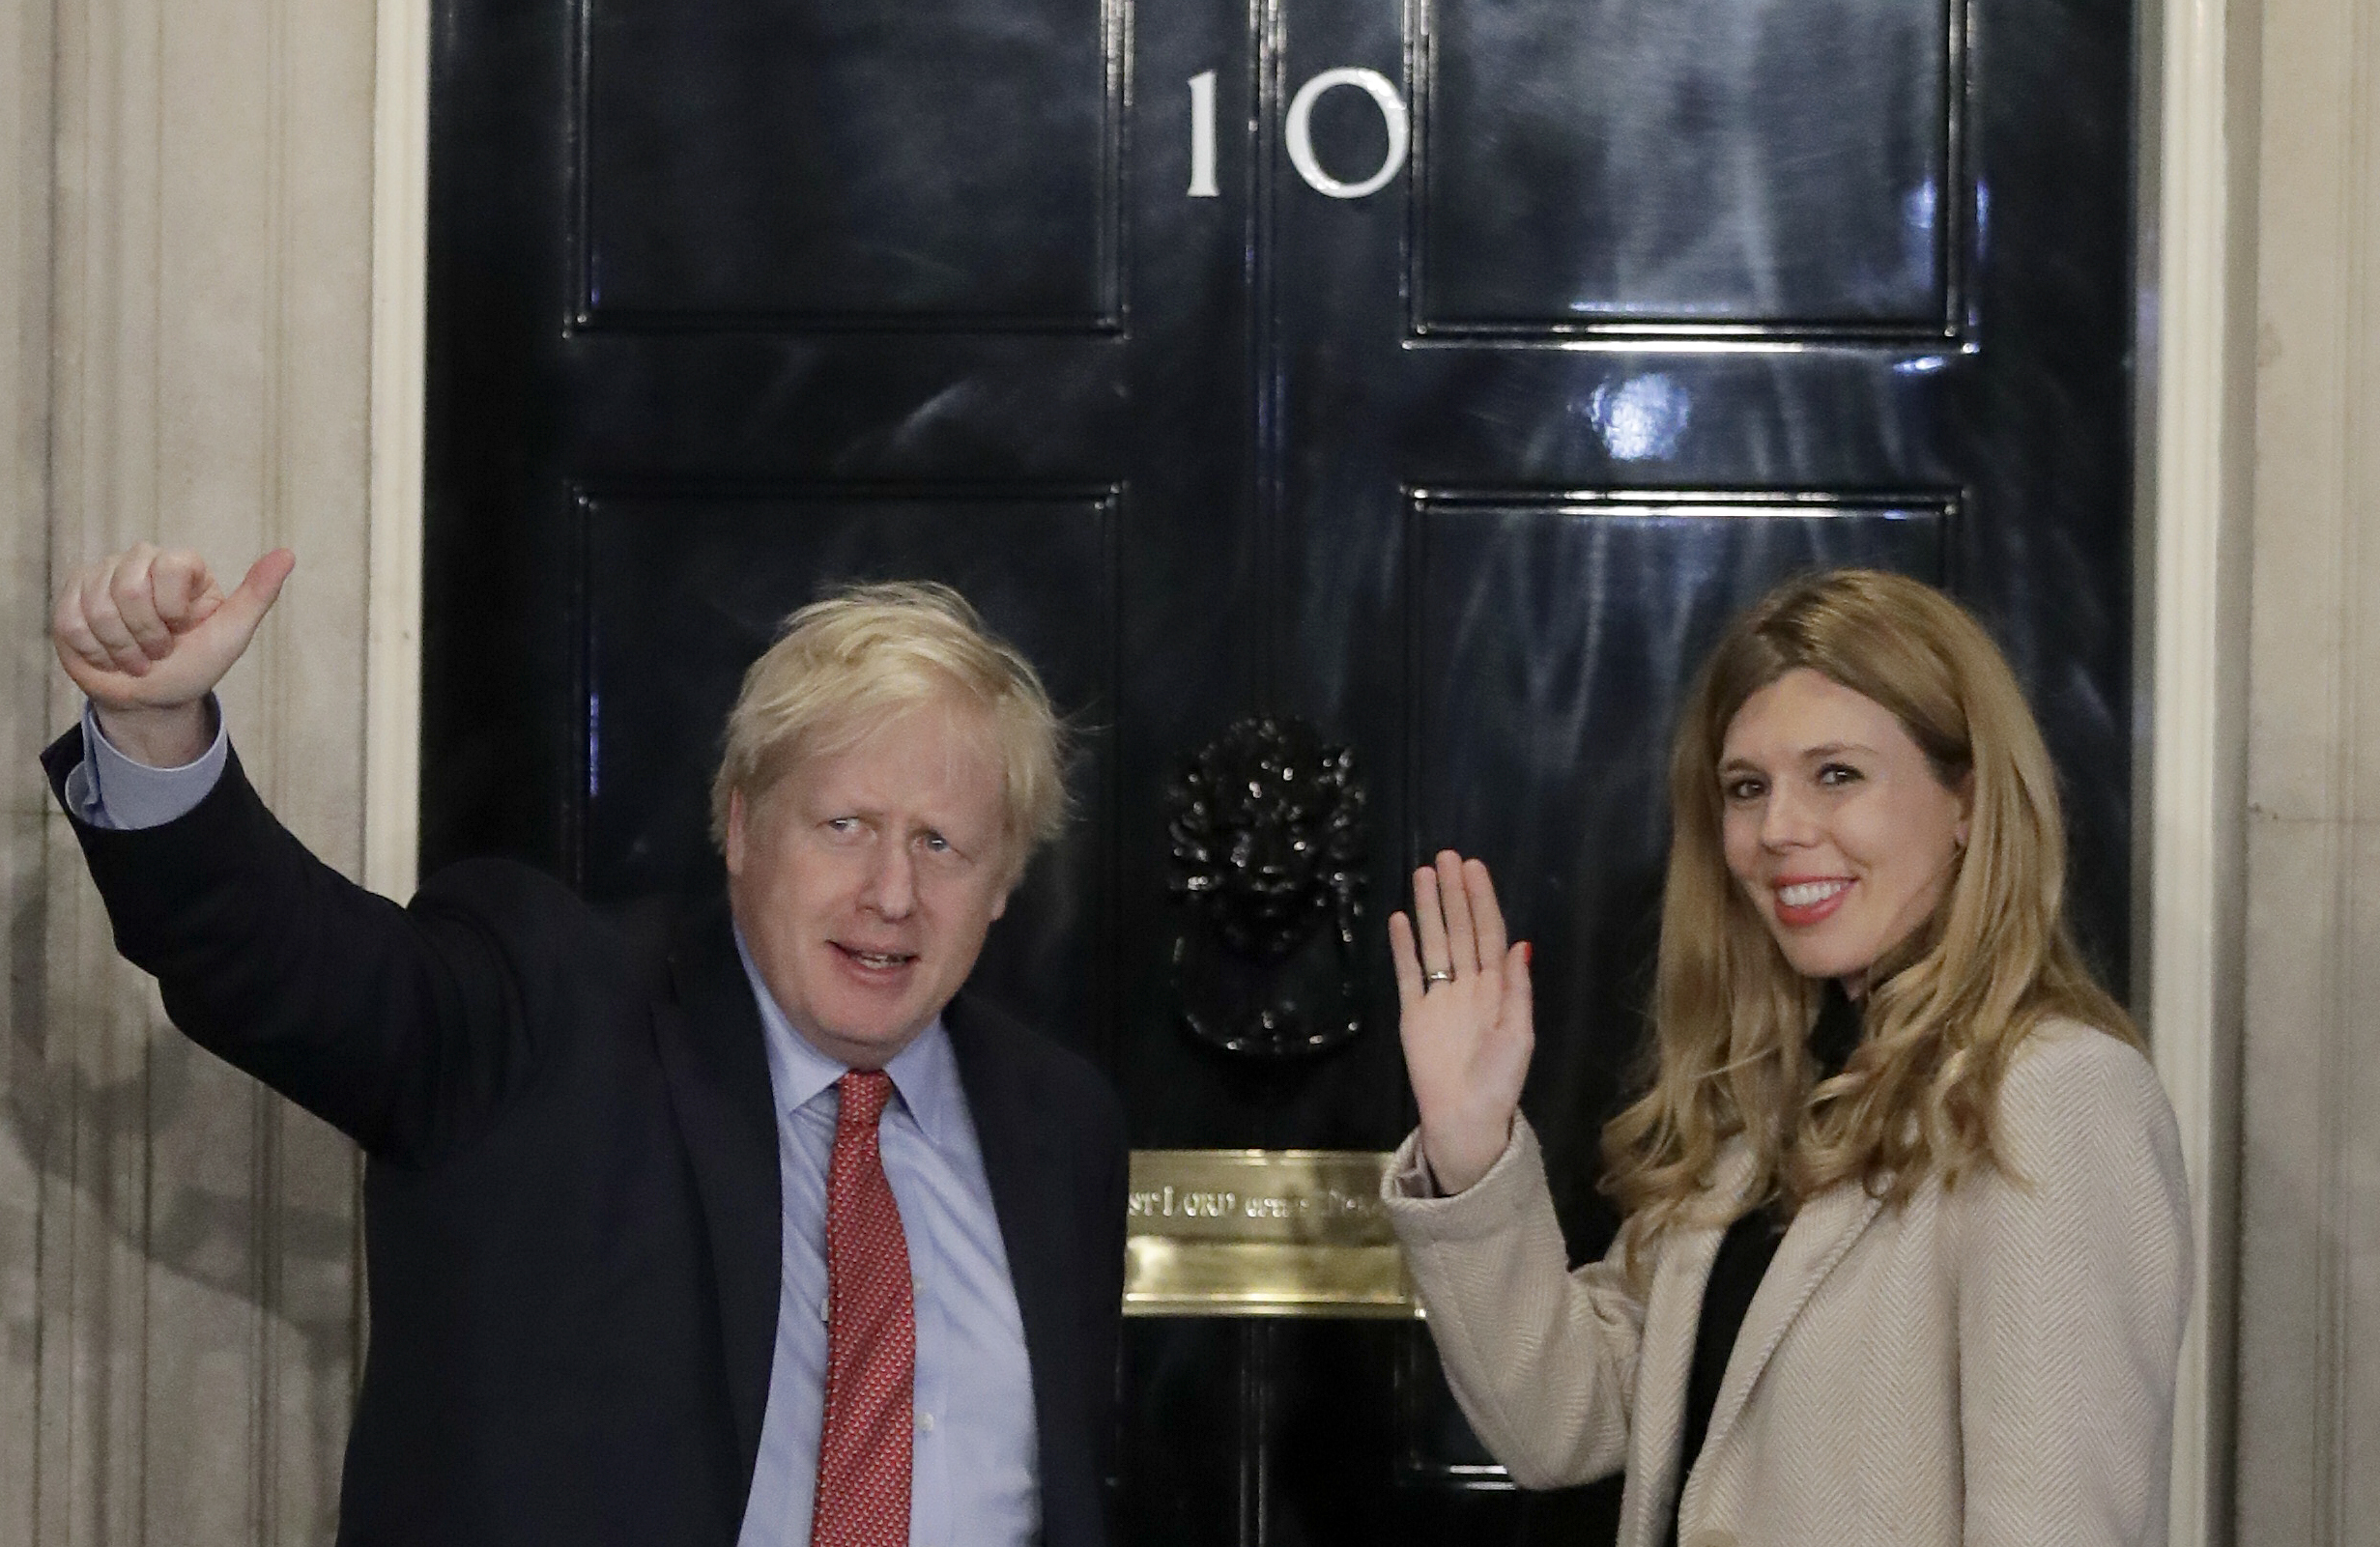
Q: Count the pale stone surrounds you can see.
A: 2